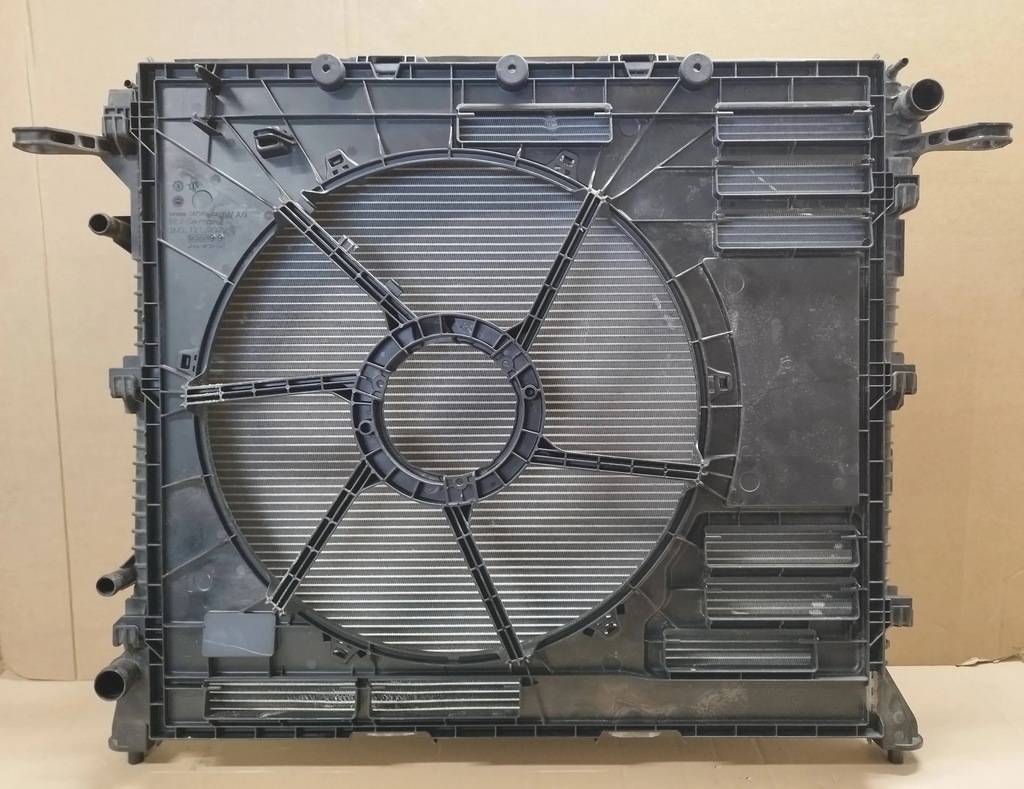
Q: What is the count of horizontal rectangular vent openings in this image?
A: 9